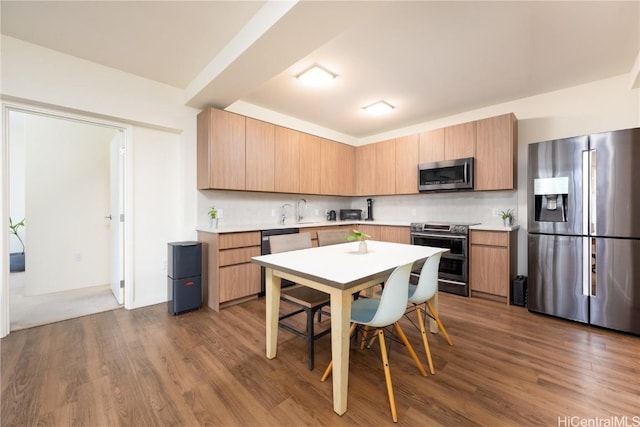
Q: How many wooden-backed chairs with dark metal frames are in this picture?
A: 2